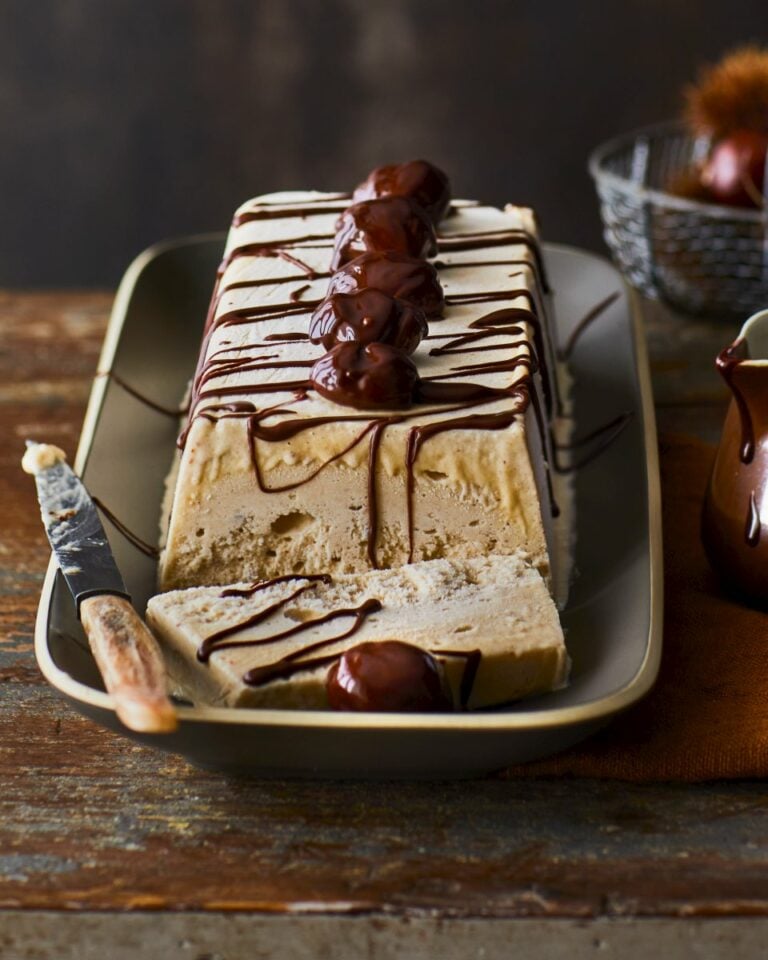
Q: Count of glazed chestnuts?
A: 6